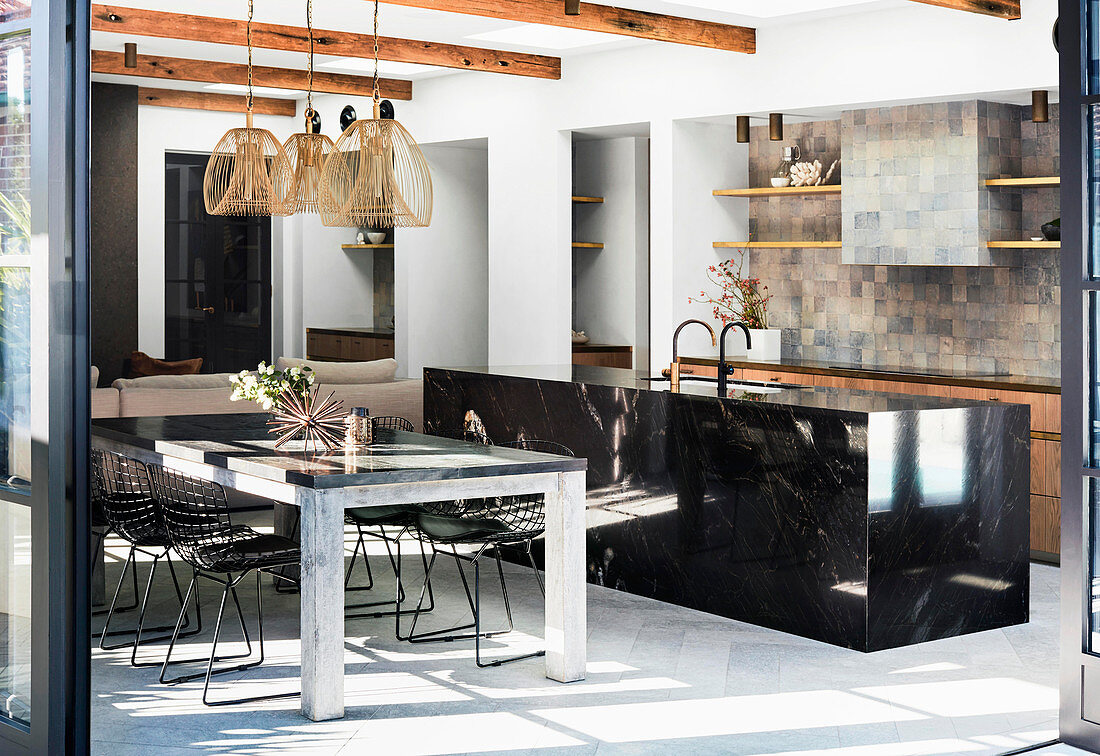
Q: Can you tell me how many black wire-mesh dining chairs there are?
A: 6